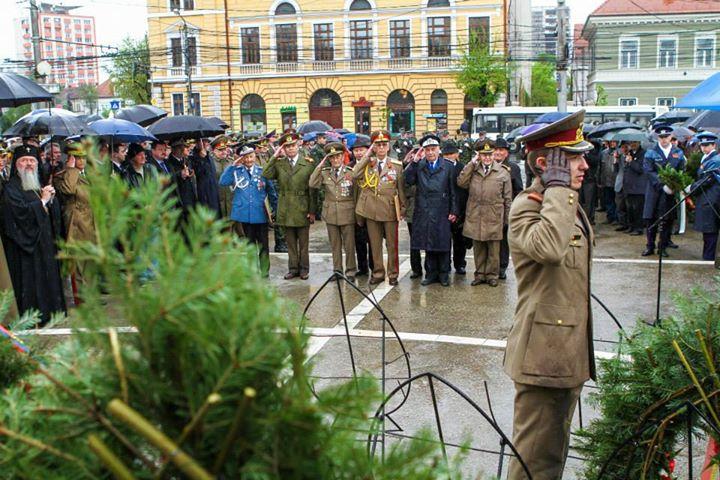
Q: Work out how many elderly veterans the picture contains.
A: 6